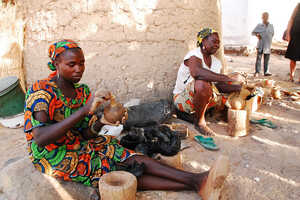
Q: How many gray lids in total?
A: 1